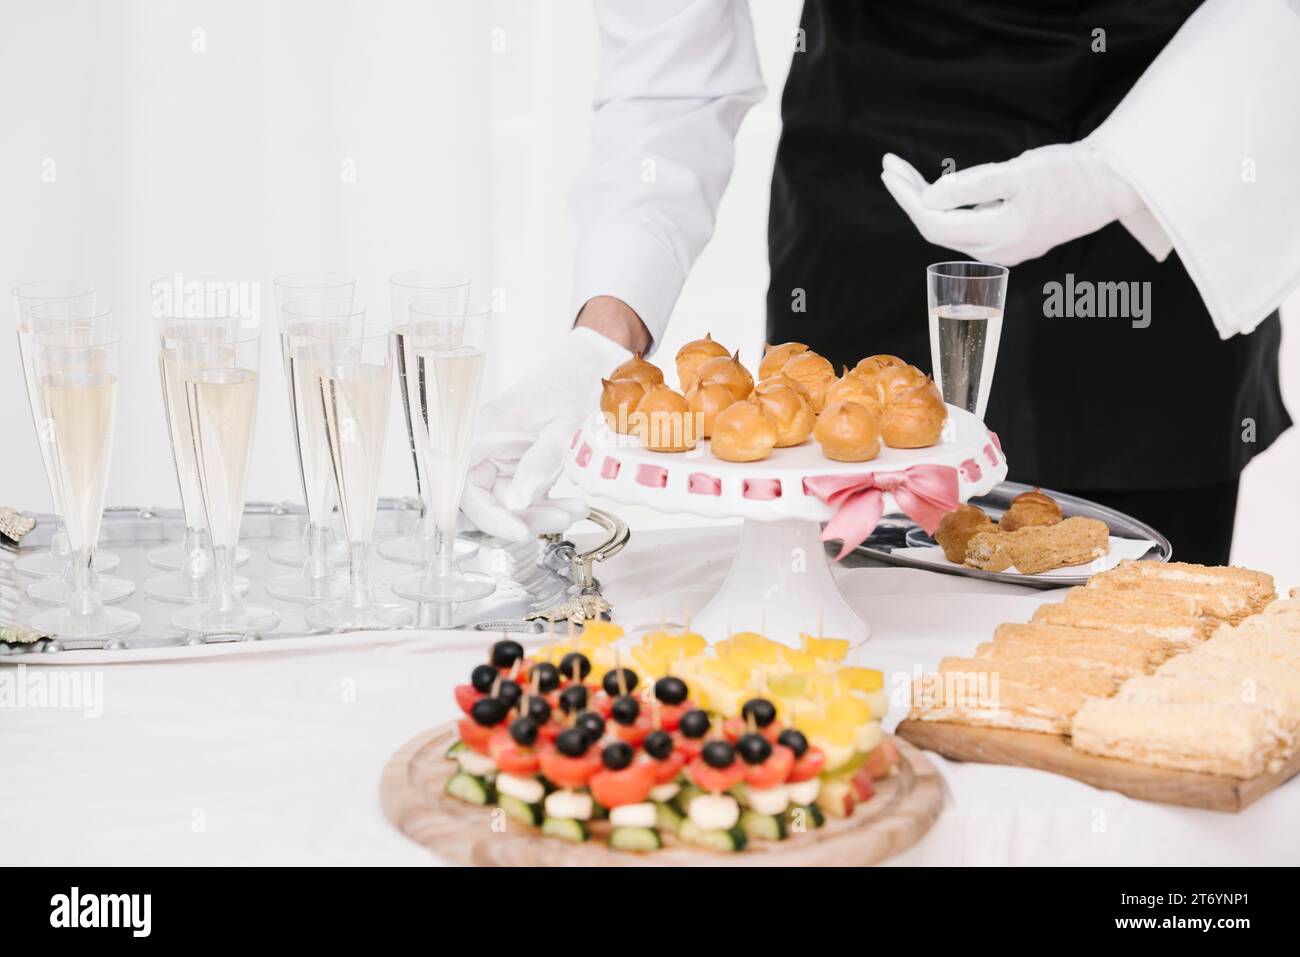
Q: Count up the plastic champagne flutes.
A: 12